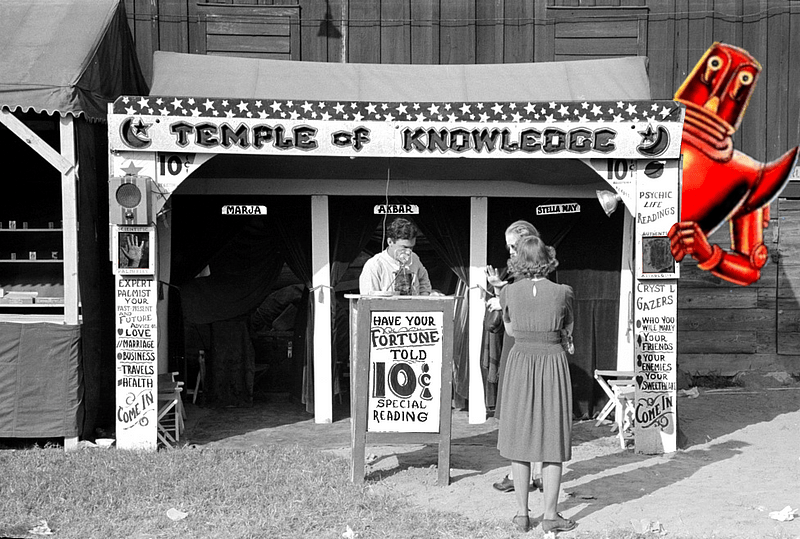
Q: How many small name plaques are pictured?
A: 3